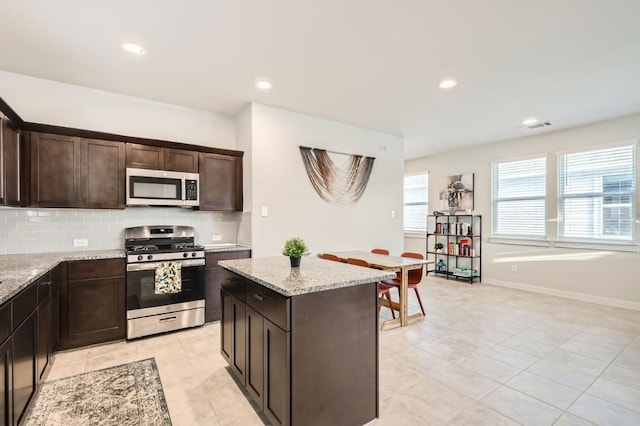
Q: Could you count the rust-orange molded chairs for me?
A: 4